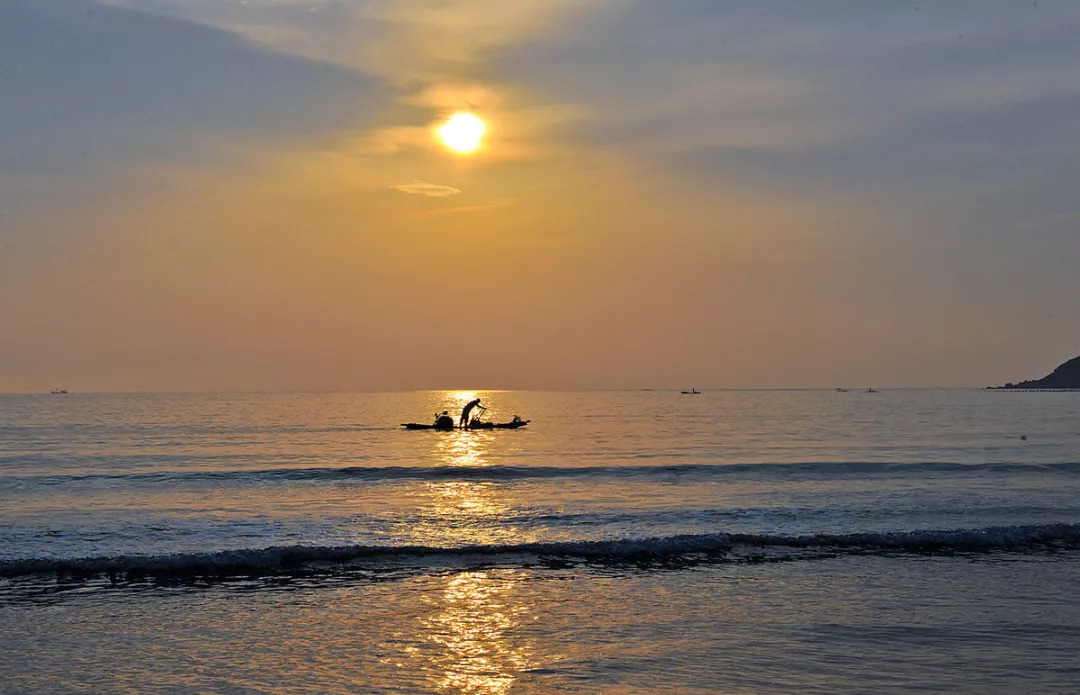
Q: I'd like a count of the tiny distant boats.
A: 4